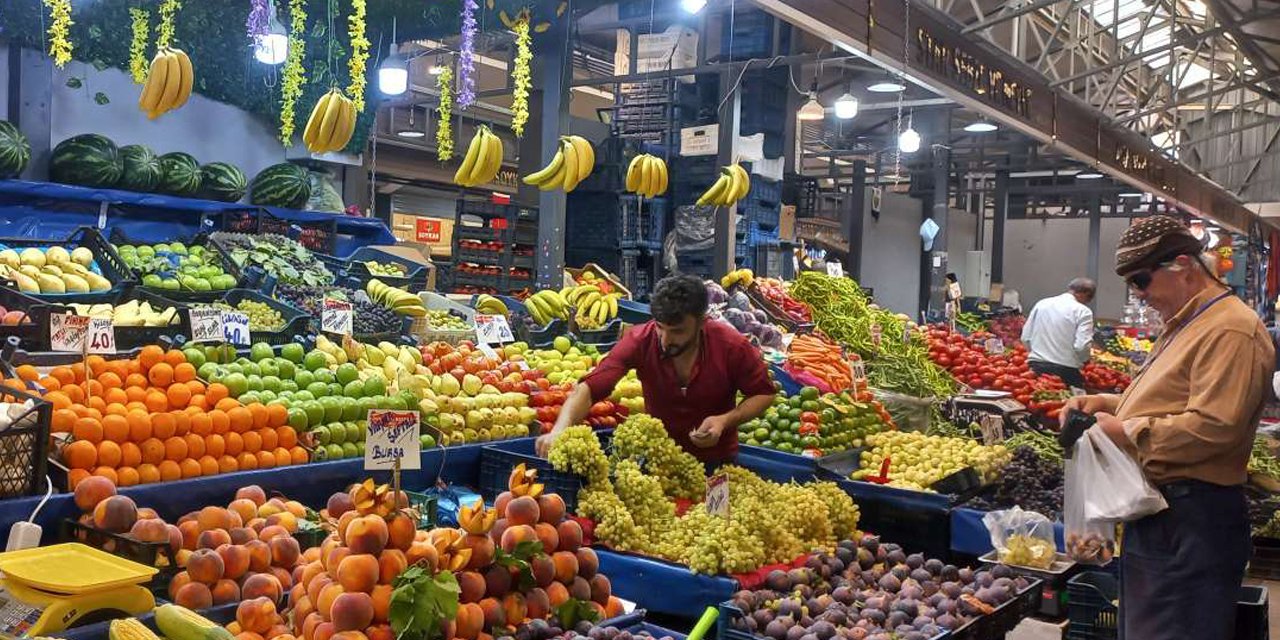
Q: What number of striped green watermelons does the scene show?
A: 6